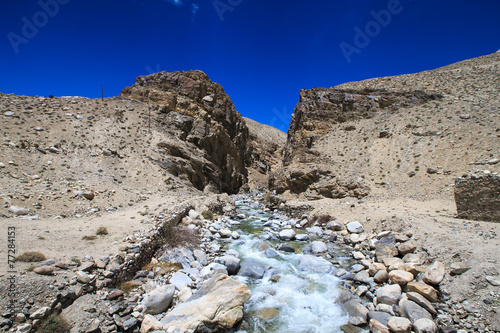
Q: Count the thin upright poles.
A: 2